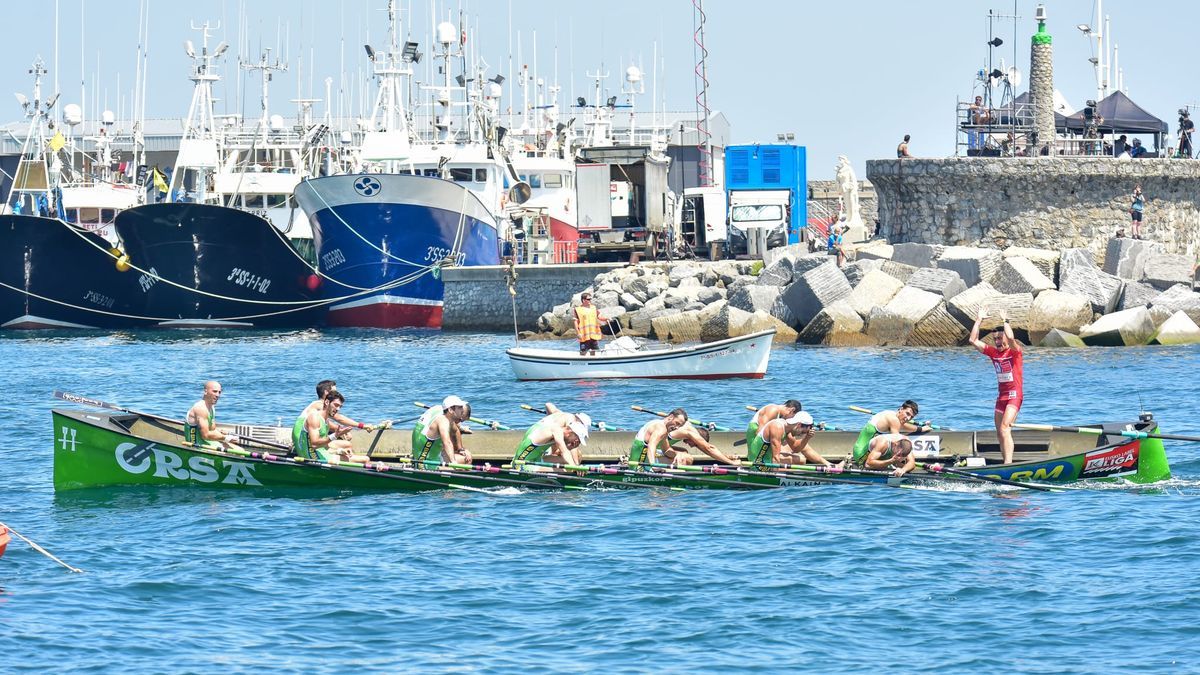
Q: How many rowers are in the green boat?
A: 13